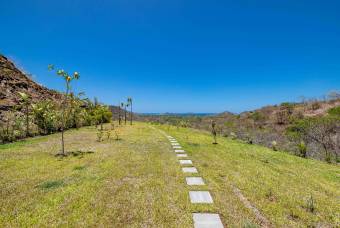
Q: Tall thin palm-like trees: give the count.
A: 3